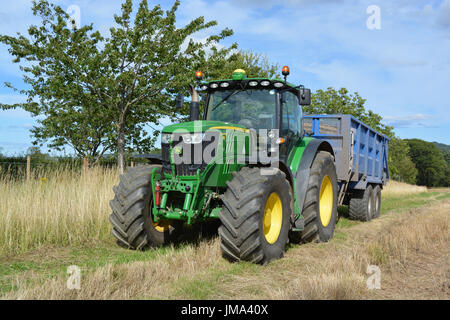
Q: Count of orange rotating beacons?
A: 2